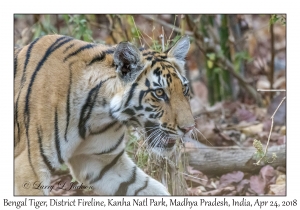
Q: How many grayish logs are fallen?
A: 1